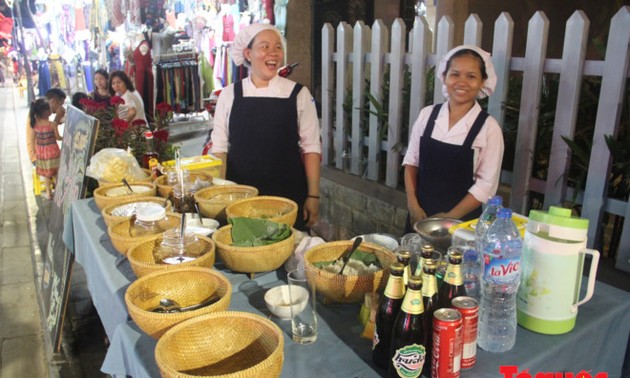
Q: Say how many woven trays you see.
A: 12